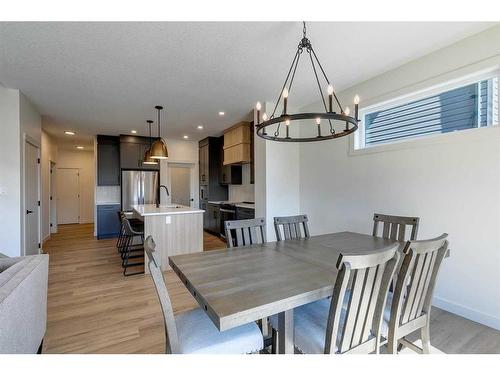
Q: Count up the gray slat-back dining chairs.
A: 6